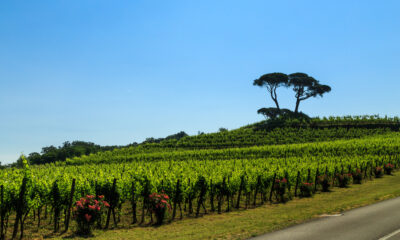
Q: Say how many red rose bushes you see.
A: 9